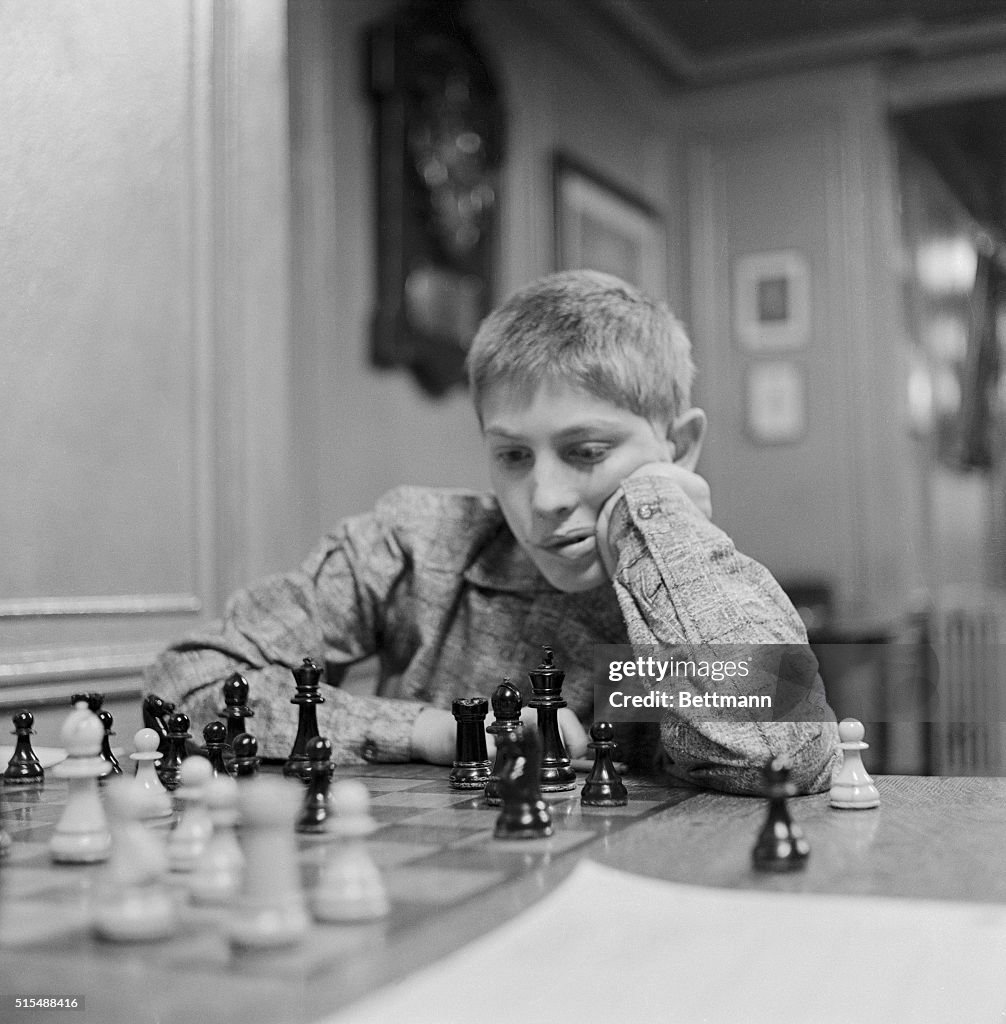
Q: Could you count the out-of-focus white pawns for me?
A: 3